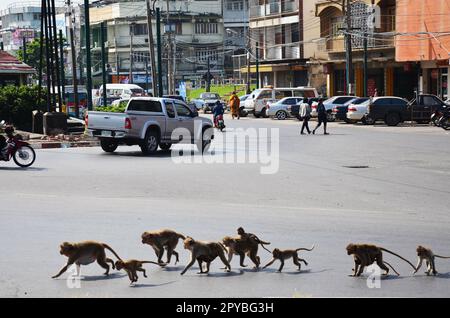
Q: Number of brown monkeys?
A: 9